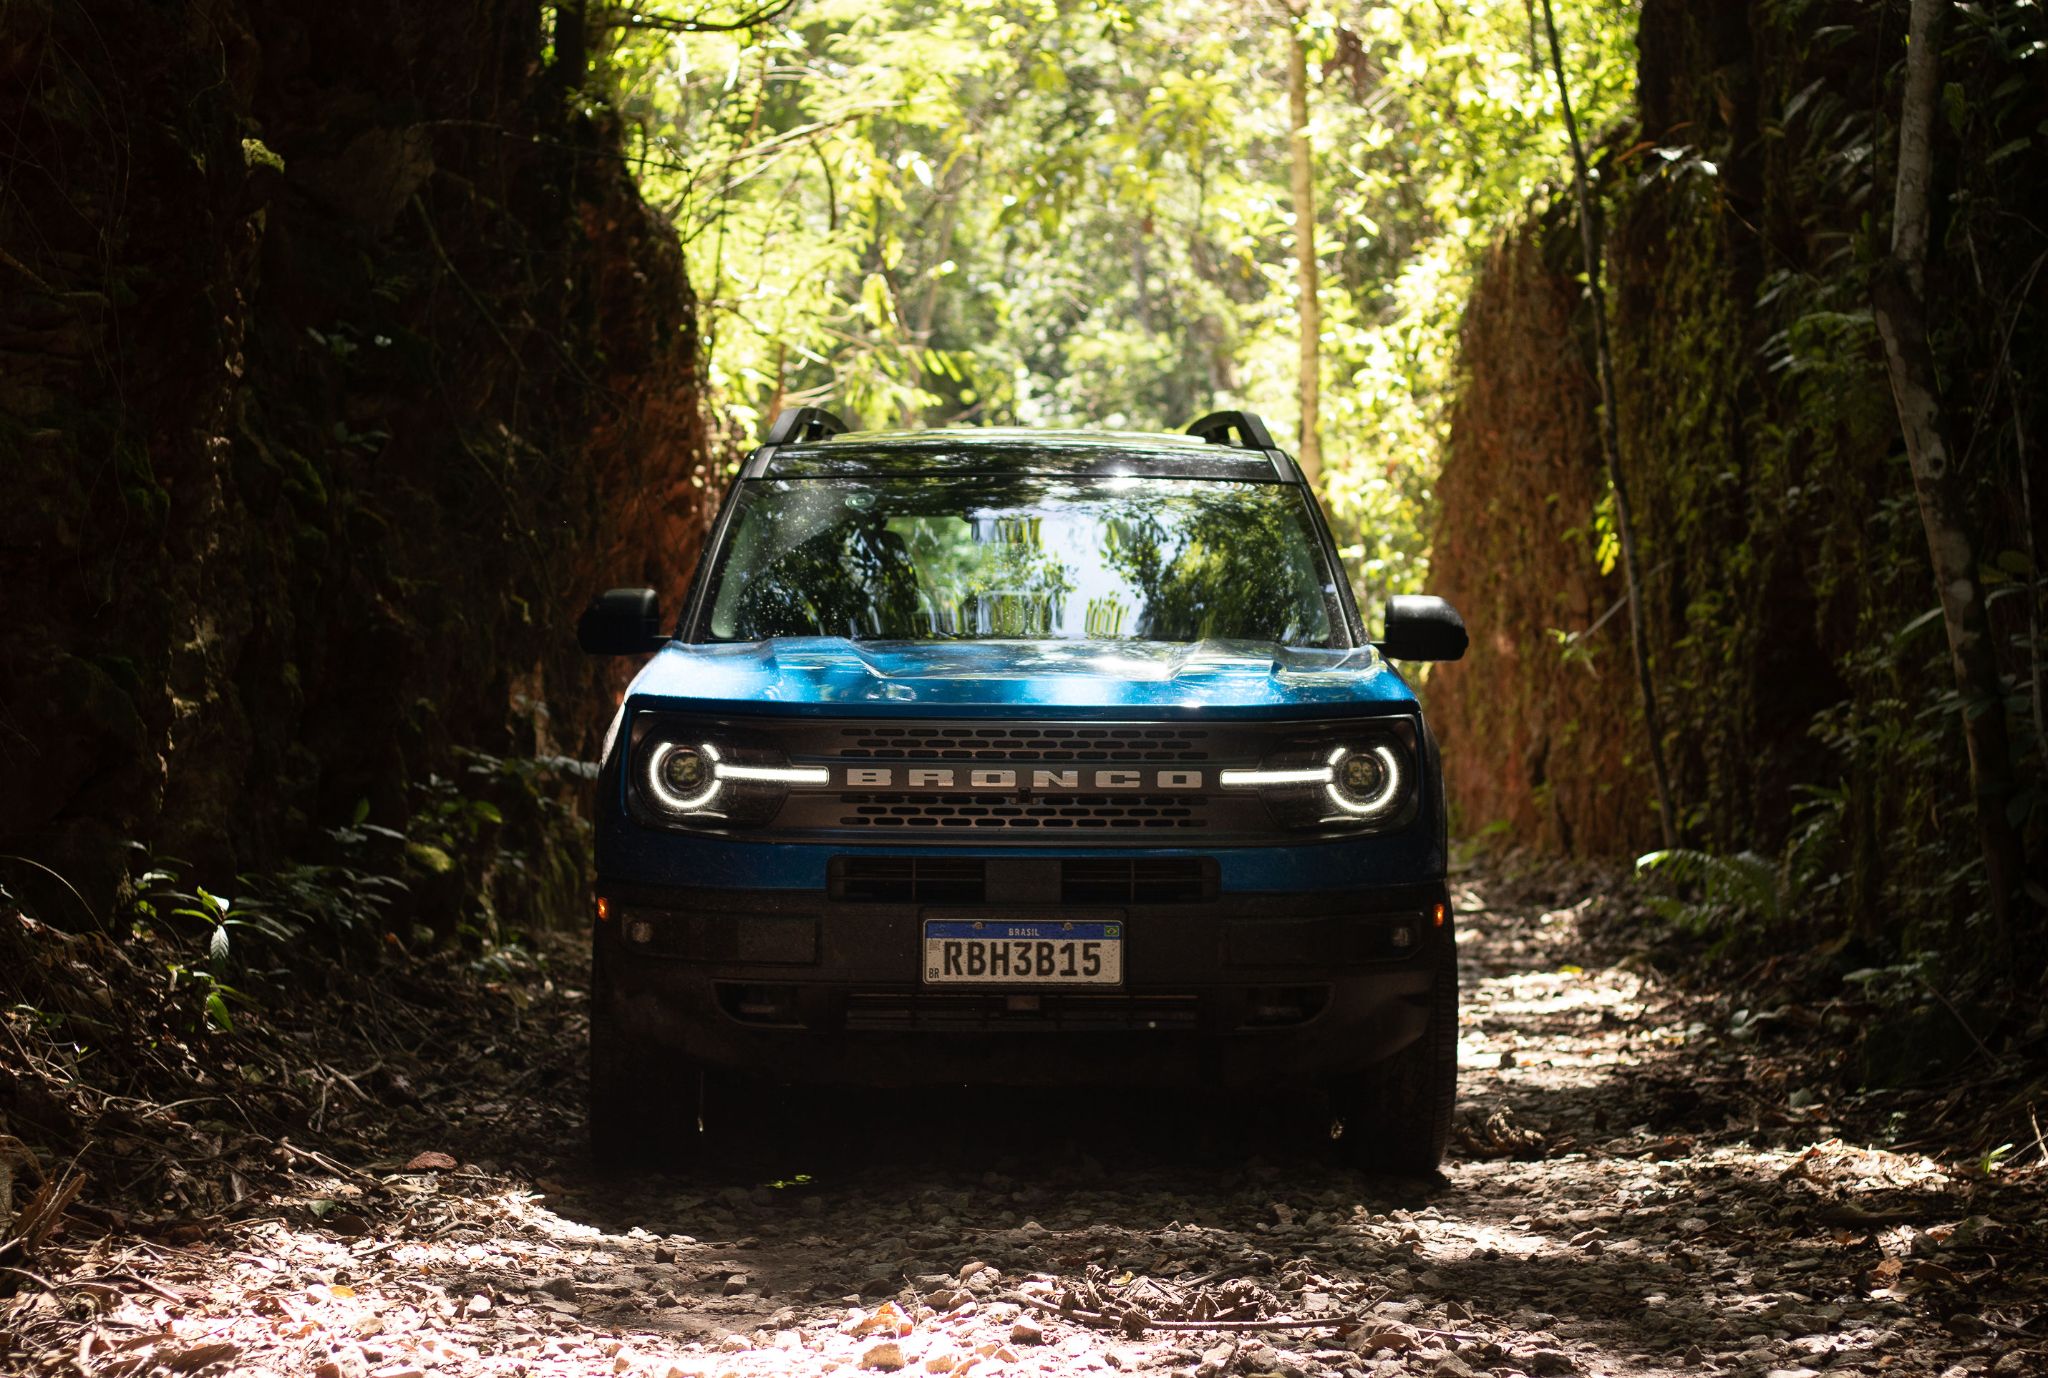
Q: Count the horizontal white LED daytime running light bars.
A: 2